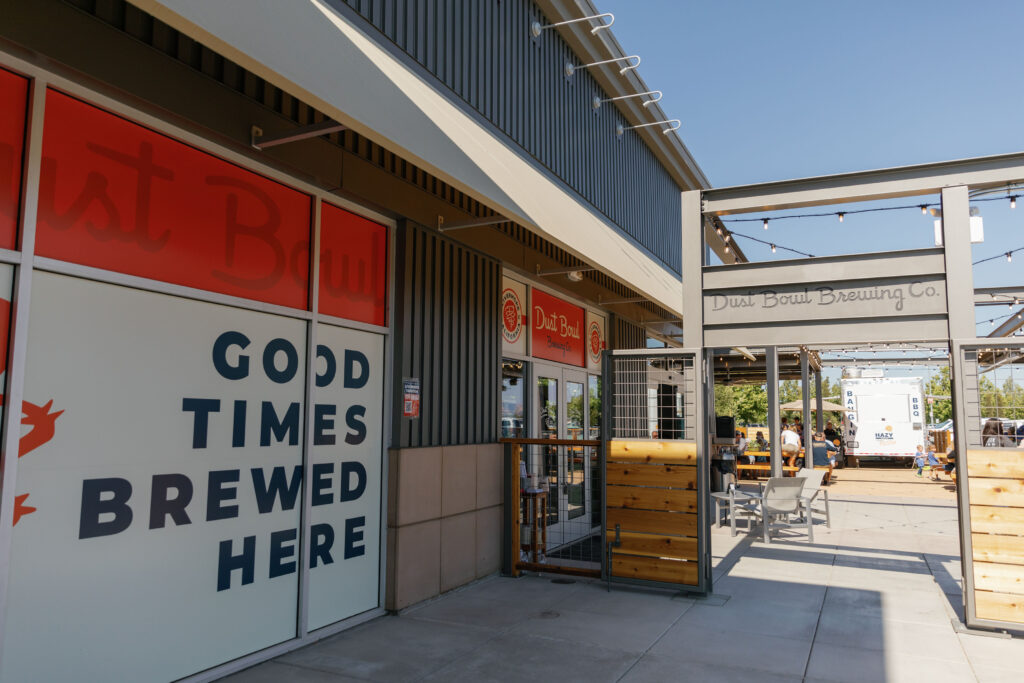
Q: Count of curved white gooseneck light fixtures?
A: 4